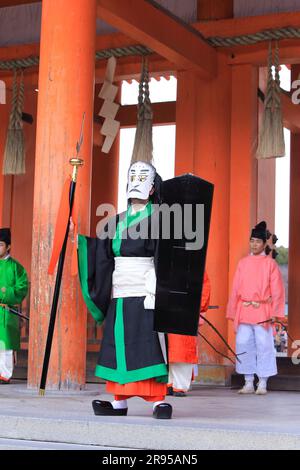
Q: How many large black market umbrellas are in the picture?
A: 0